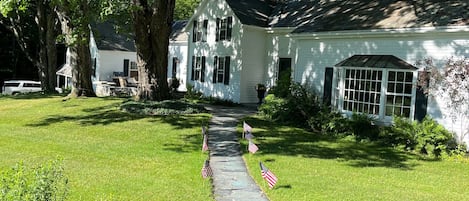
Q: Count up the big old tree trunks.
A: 3